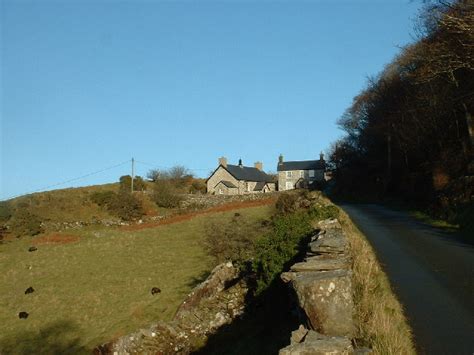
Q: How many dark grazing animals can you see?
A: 4